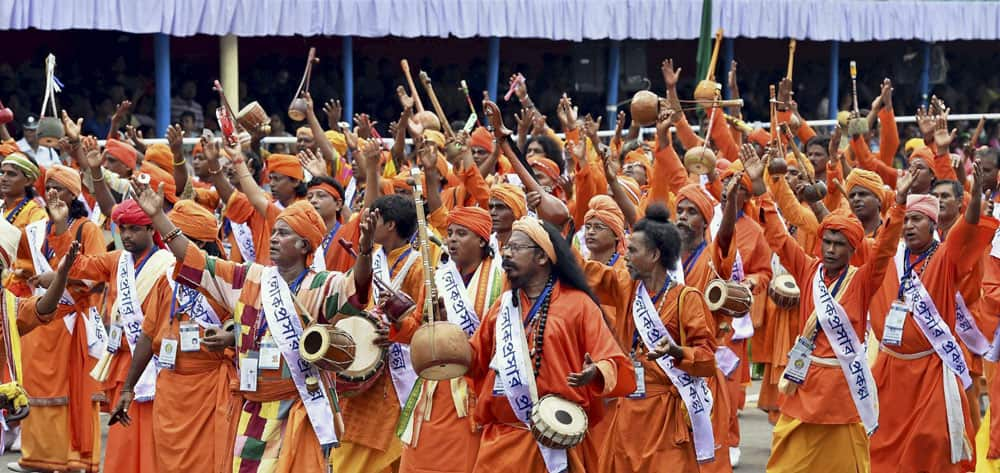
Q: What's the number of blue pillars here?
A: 7